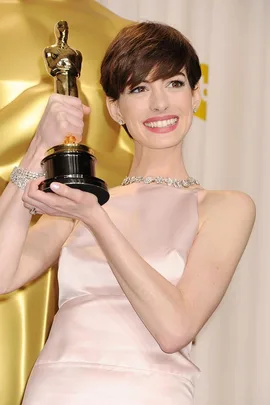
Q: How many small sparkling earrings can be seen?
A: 2